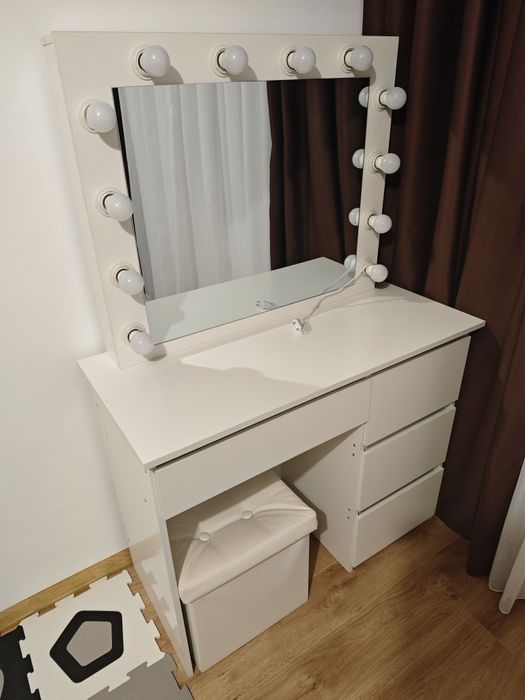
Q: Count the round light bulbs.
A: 12